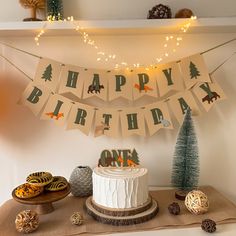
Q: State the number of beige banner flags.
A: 15